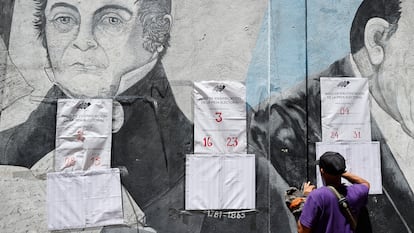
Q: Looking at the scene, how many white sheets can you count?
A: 6